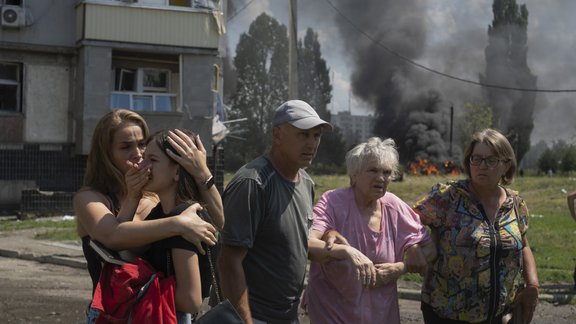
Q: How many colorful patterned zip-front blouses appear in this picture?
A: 1